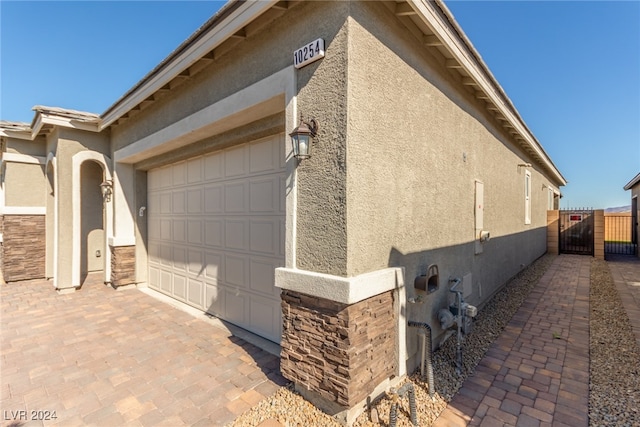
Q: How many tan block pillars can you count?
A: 2